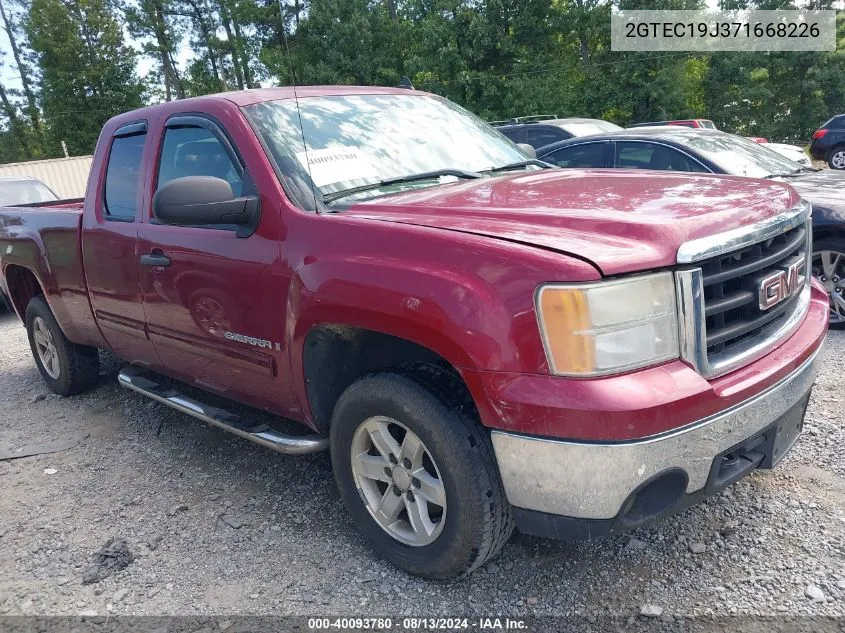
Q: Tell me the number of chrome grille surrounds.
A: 1